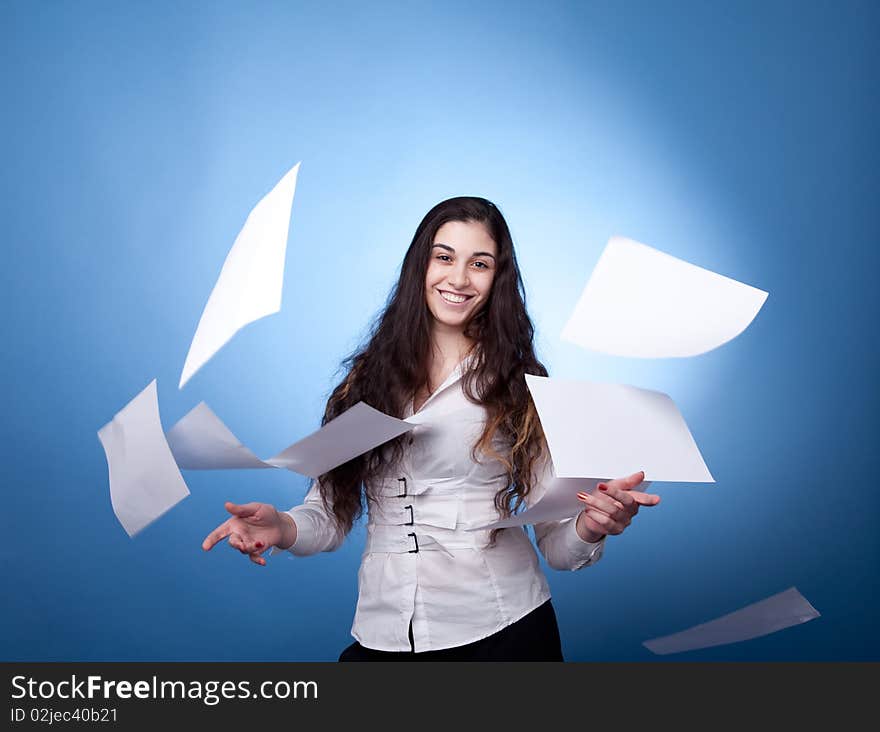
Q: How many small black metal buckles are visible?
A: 3